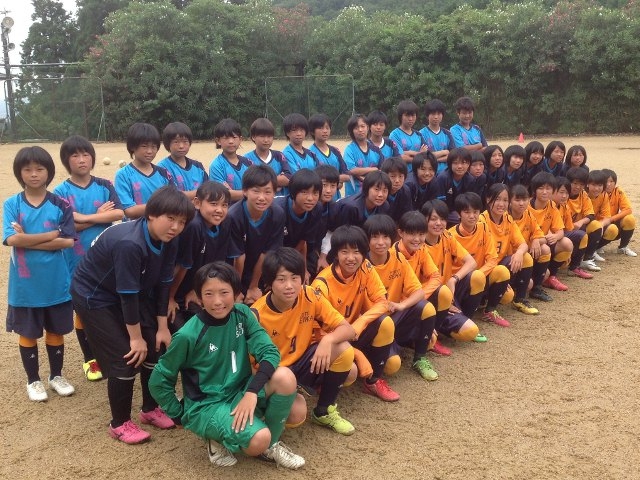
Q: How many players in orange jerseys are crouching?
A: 13